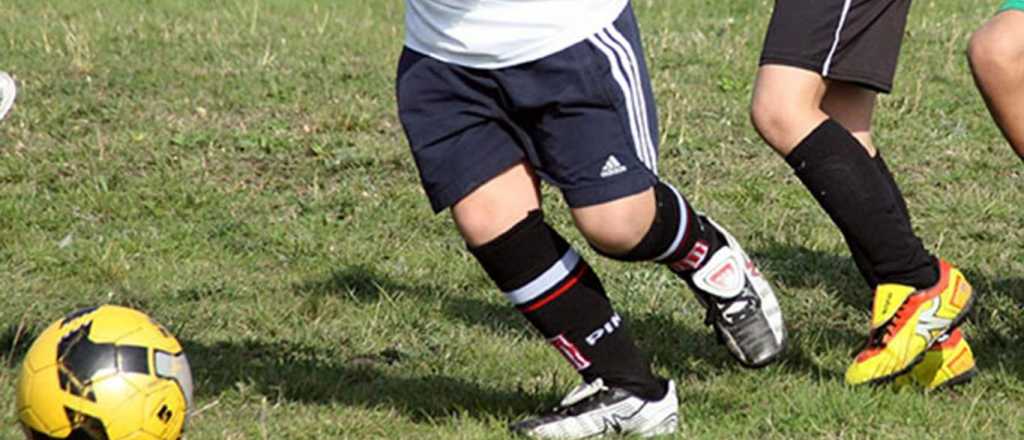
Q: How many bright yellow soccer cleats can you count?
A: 2